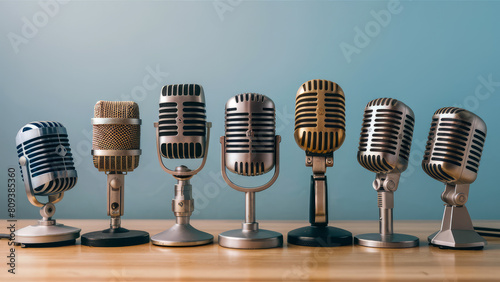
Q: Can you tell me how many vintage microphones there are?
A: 7